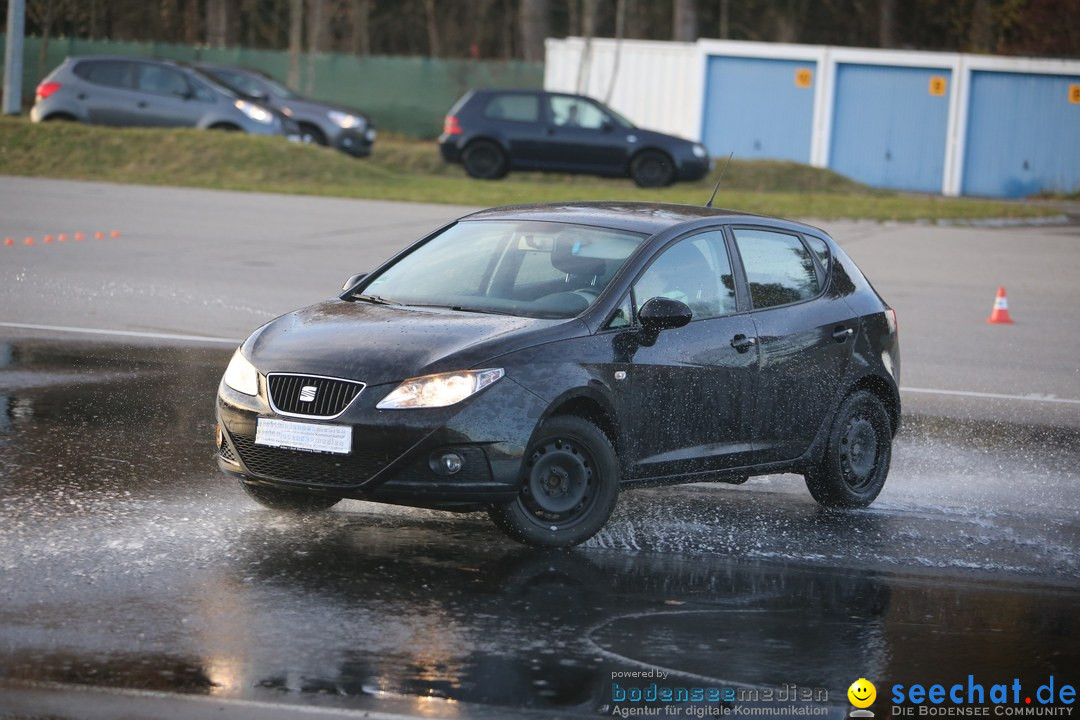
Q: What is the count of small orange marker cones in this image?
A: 7